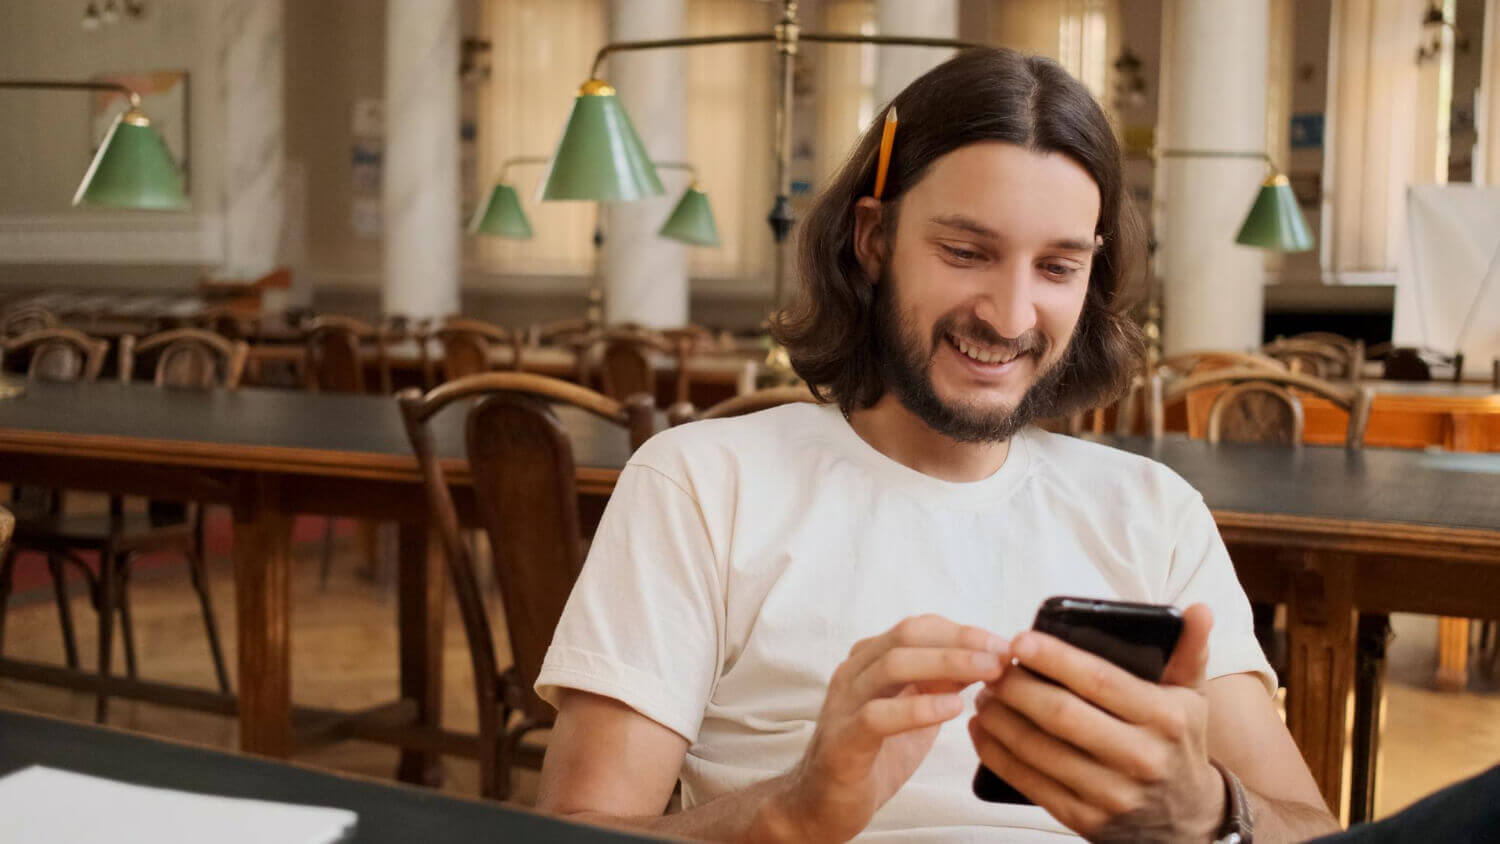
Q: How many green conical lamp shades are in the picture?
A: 5